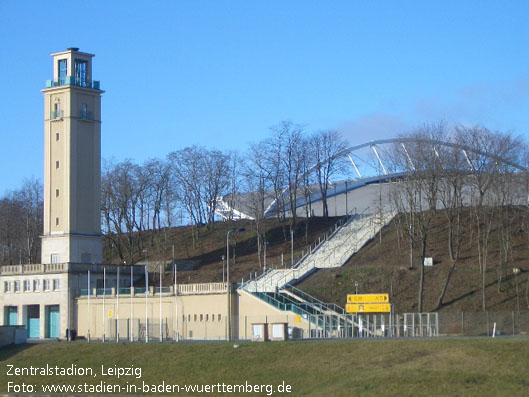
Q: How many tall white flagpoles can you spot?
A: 7